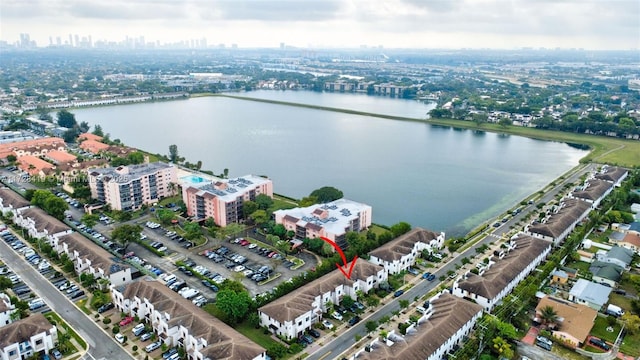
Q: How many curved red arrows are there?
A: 1